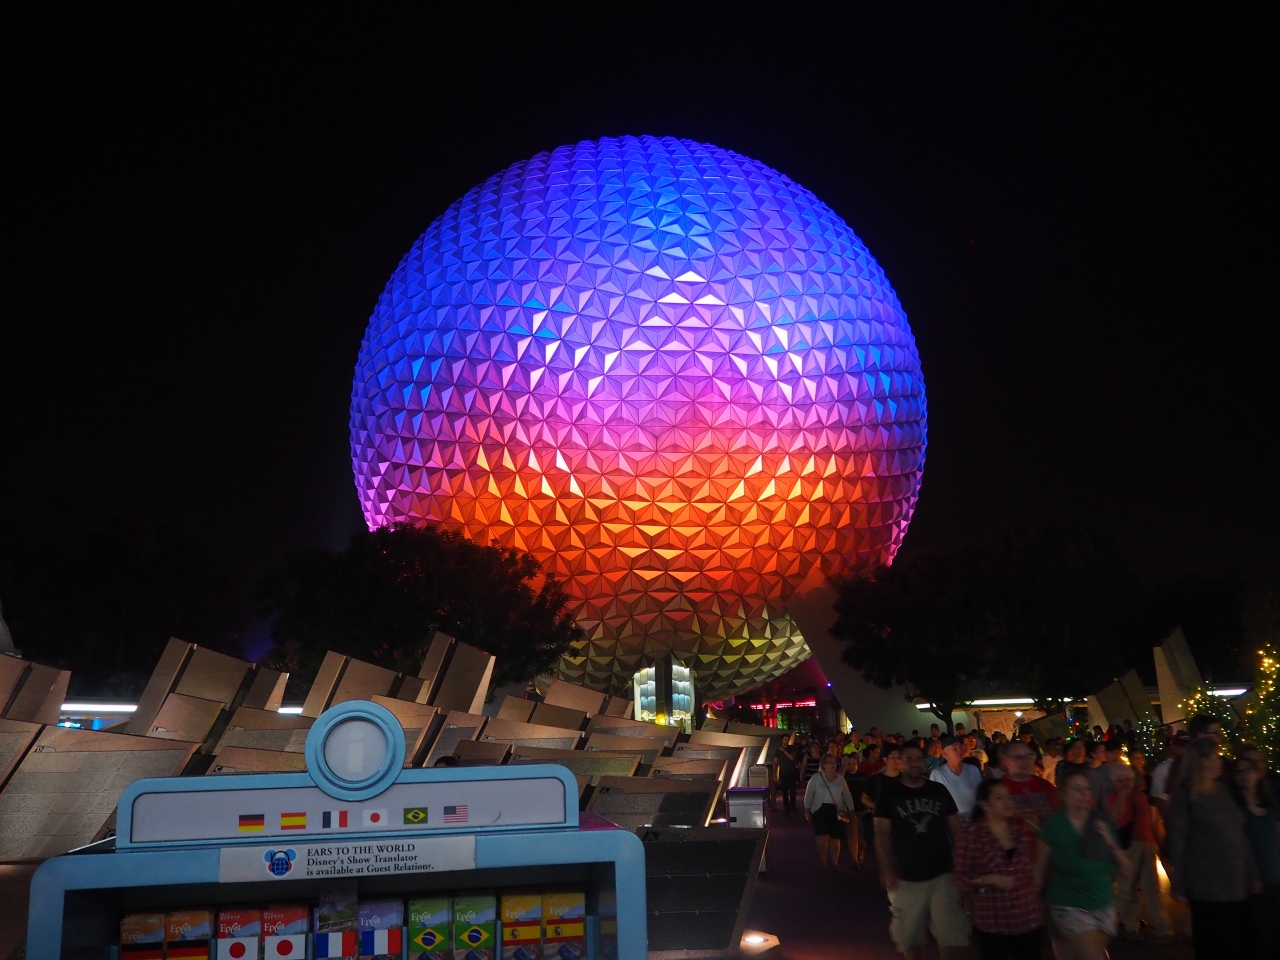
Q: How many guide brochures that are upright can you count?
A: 10